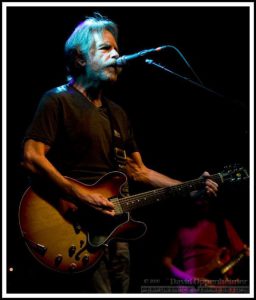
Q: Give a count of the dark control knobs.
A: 4